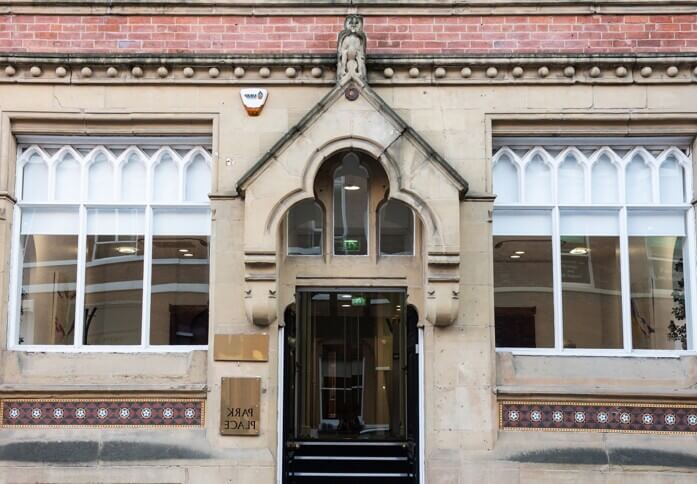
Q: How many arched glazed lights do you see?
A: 15